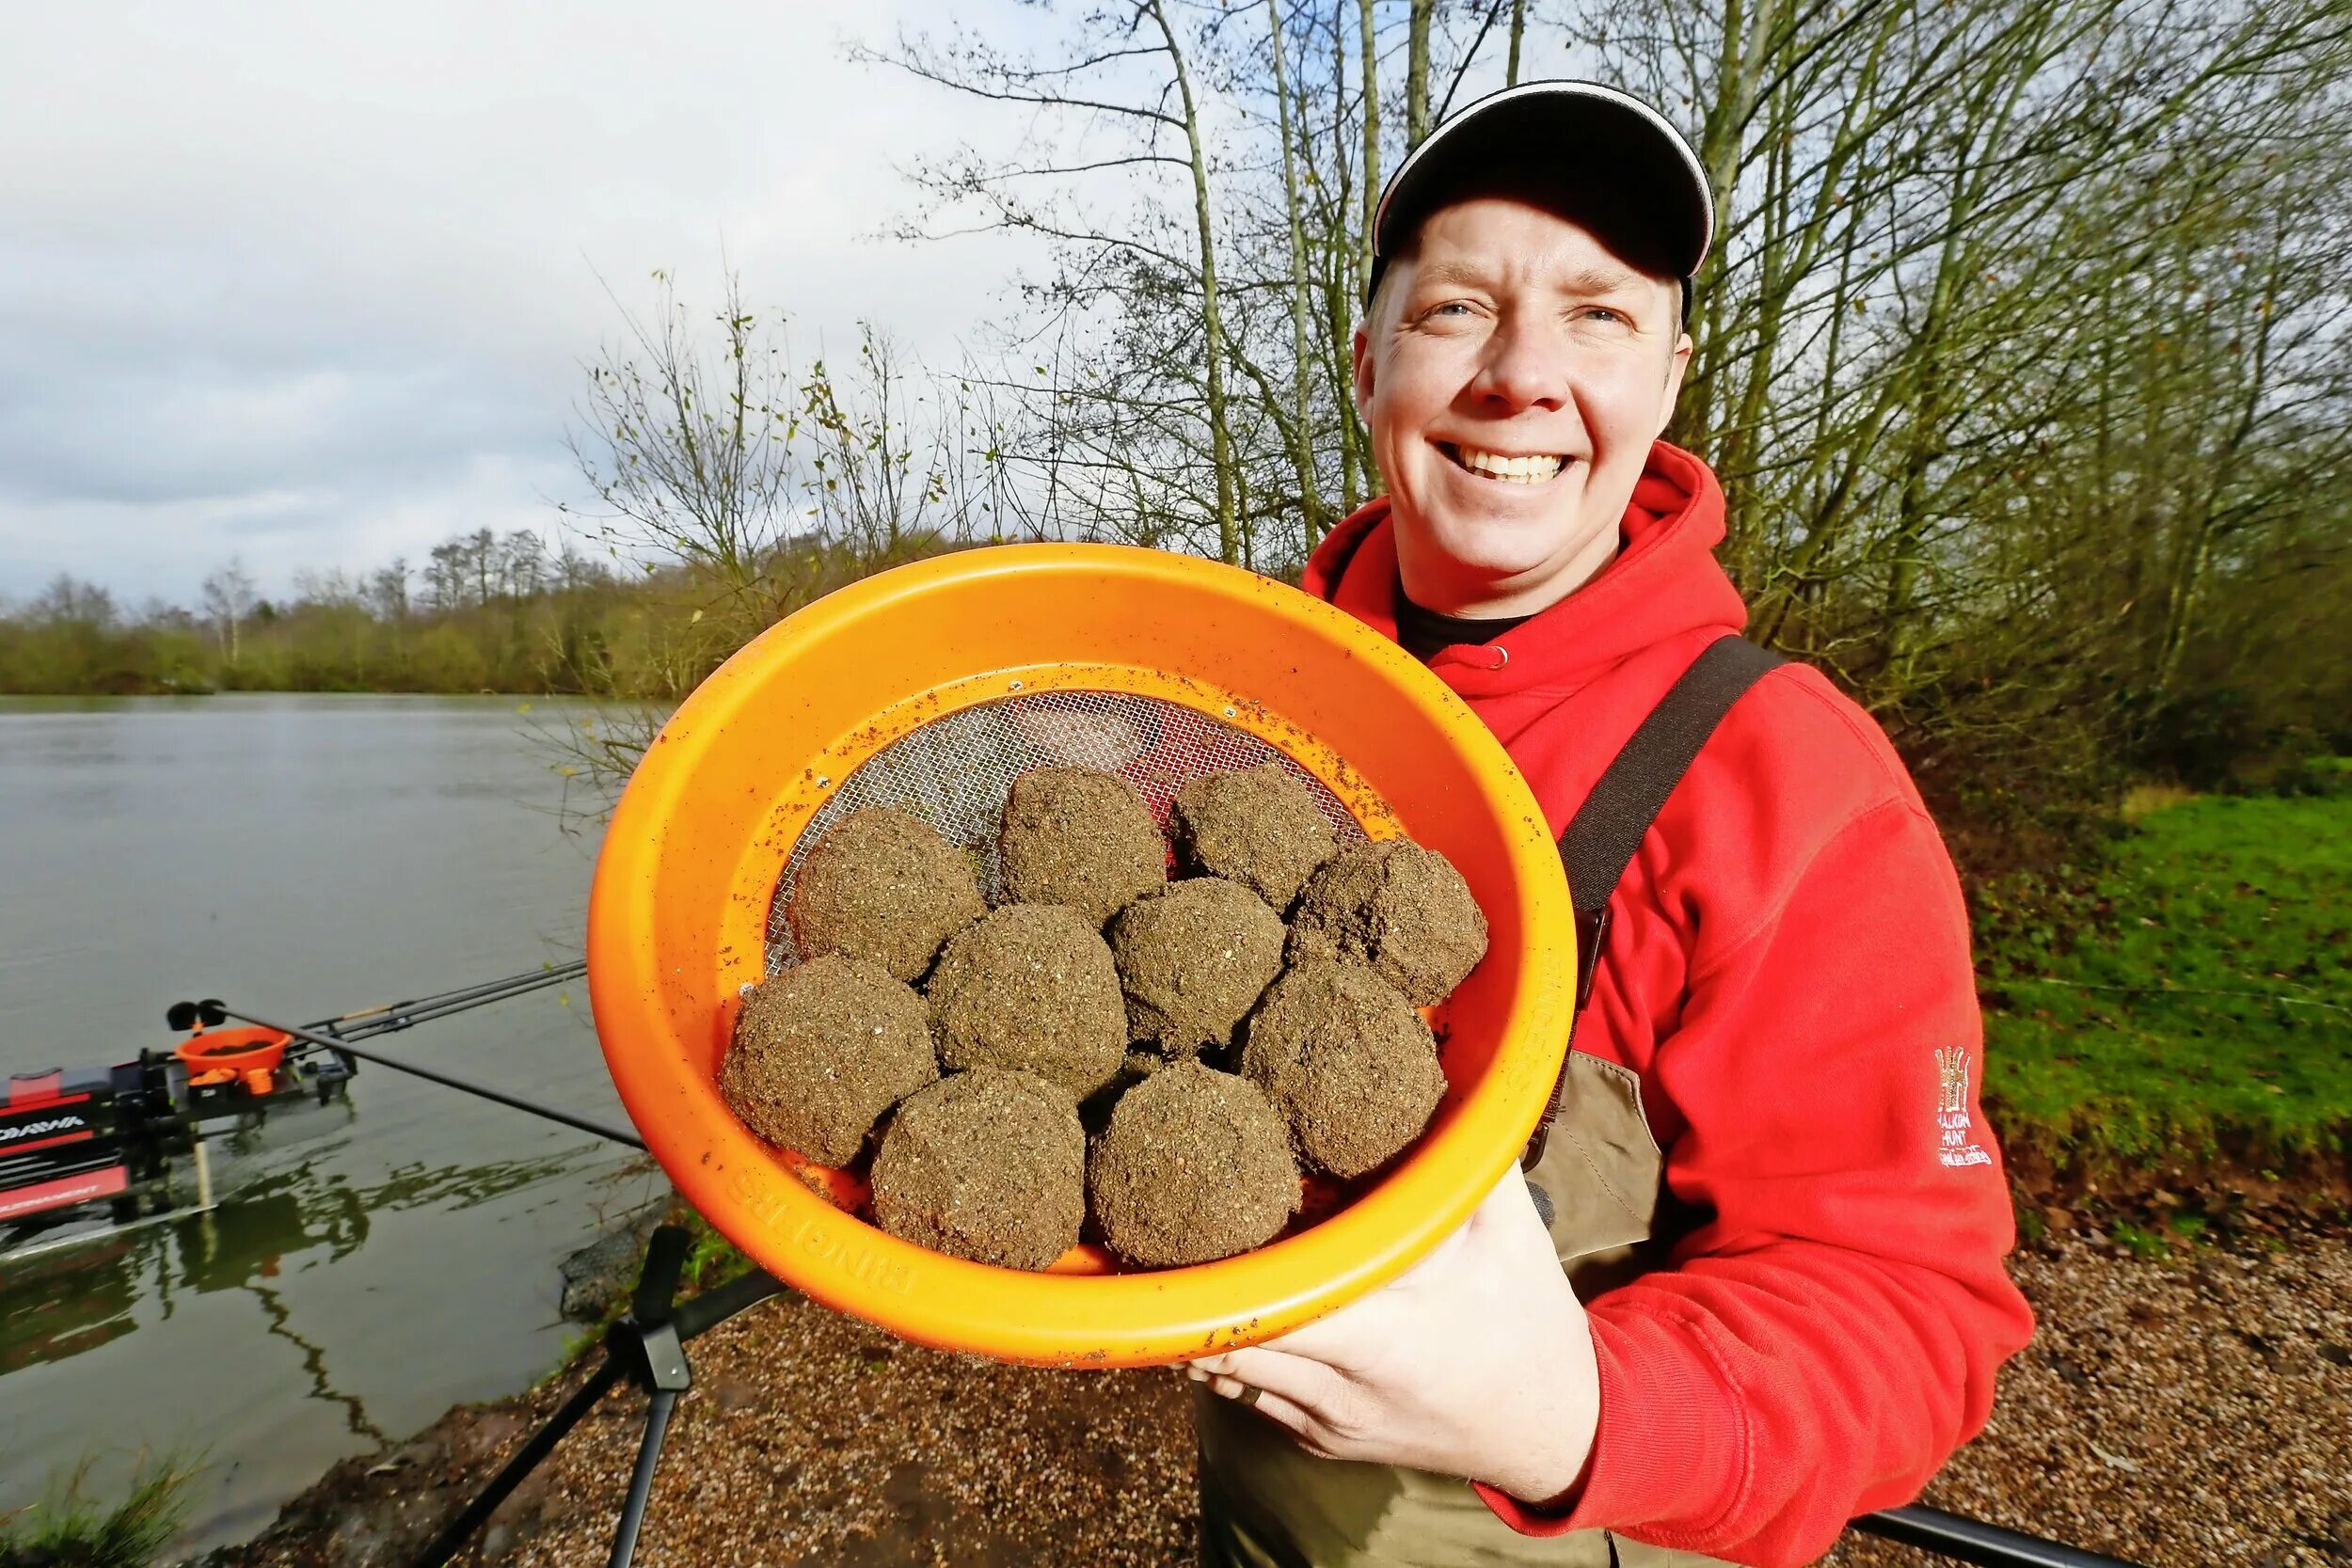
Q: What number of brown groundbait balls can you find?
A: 10